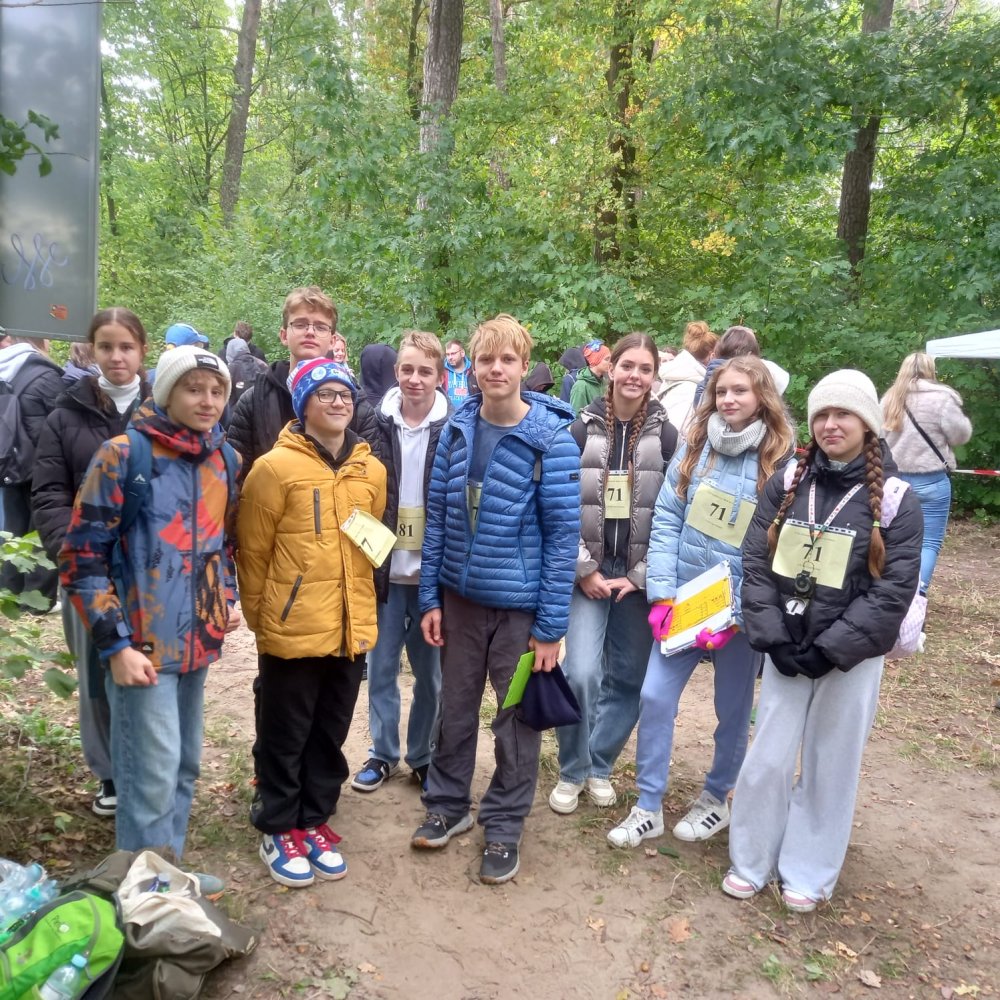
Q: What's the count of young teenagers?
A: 9